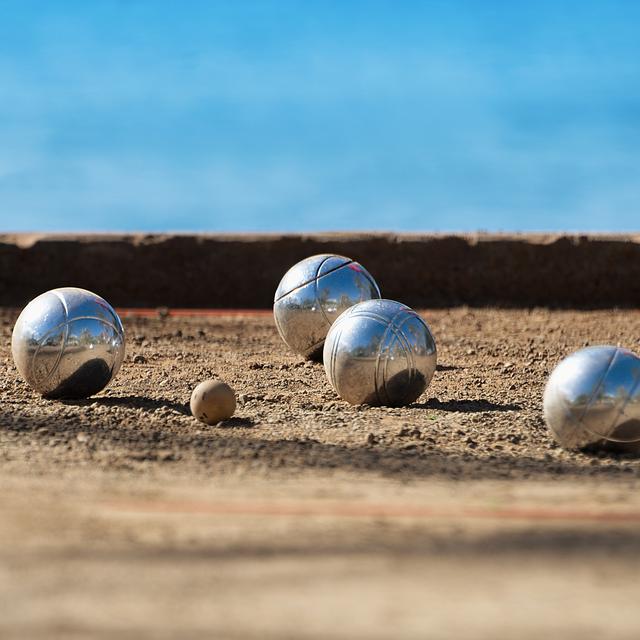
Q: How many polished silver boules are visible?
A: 4